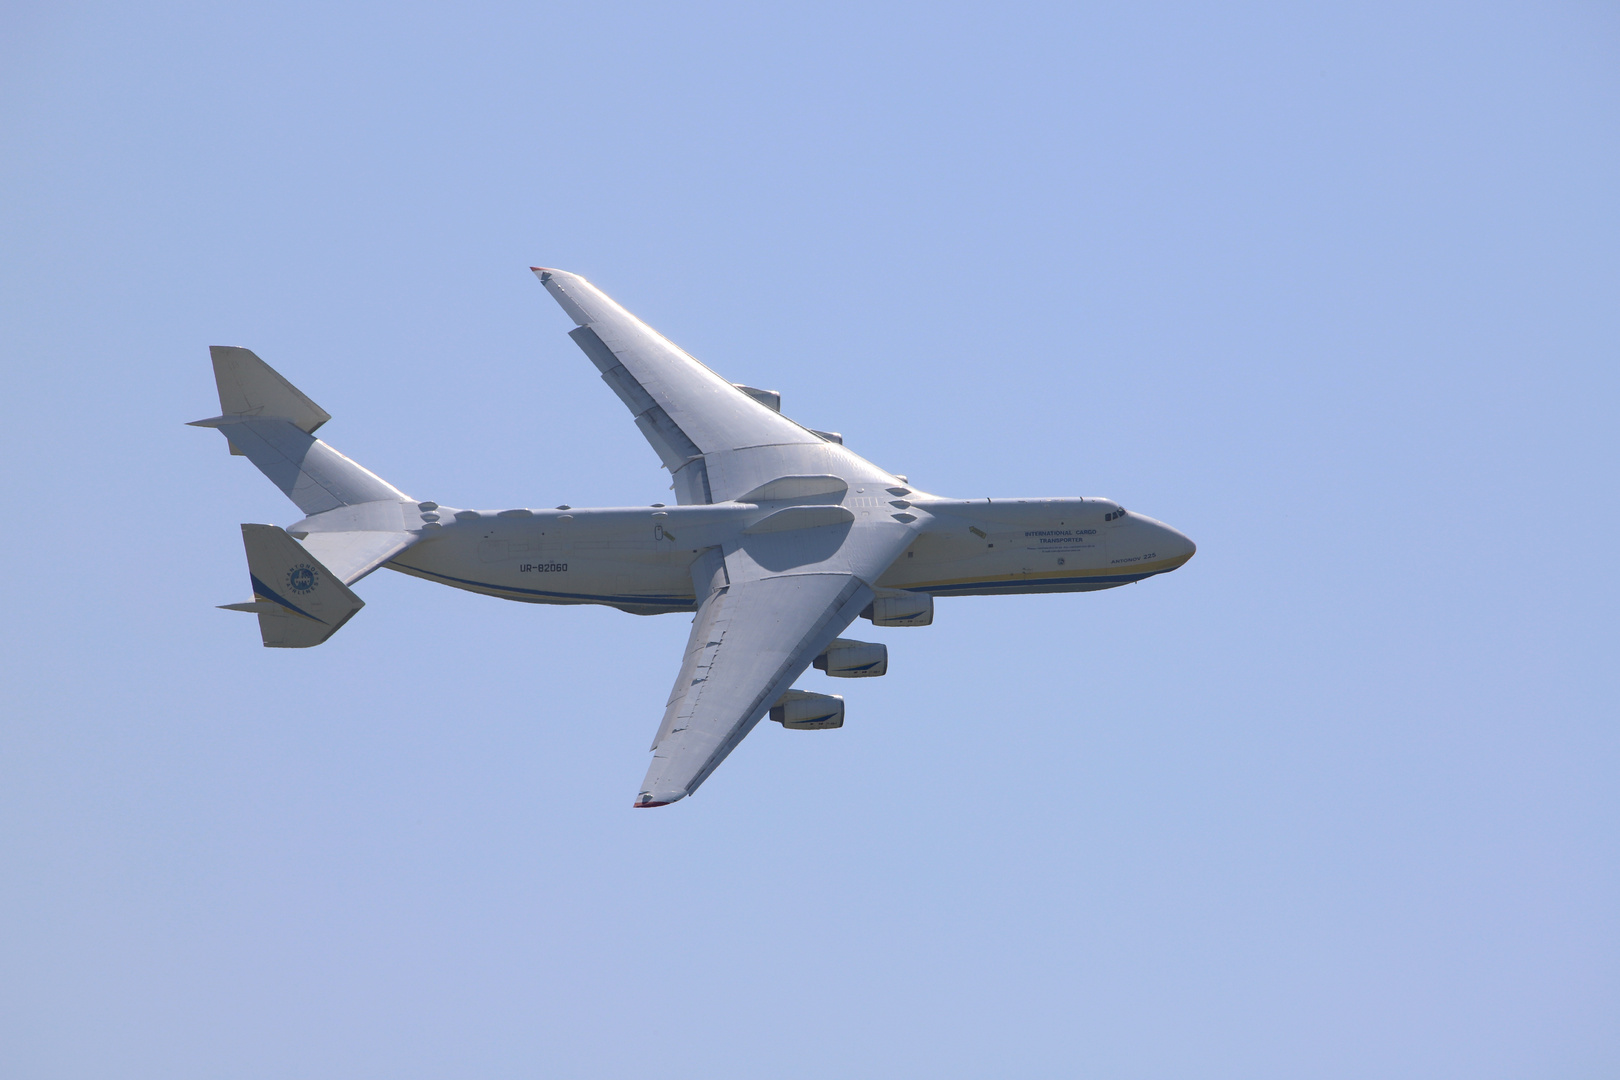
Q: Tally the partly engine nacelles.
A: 3